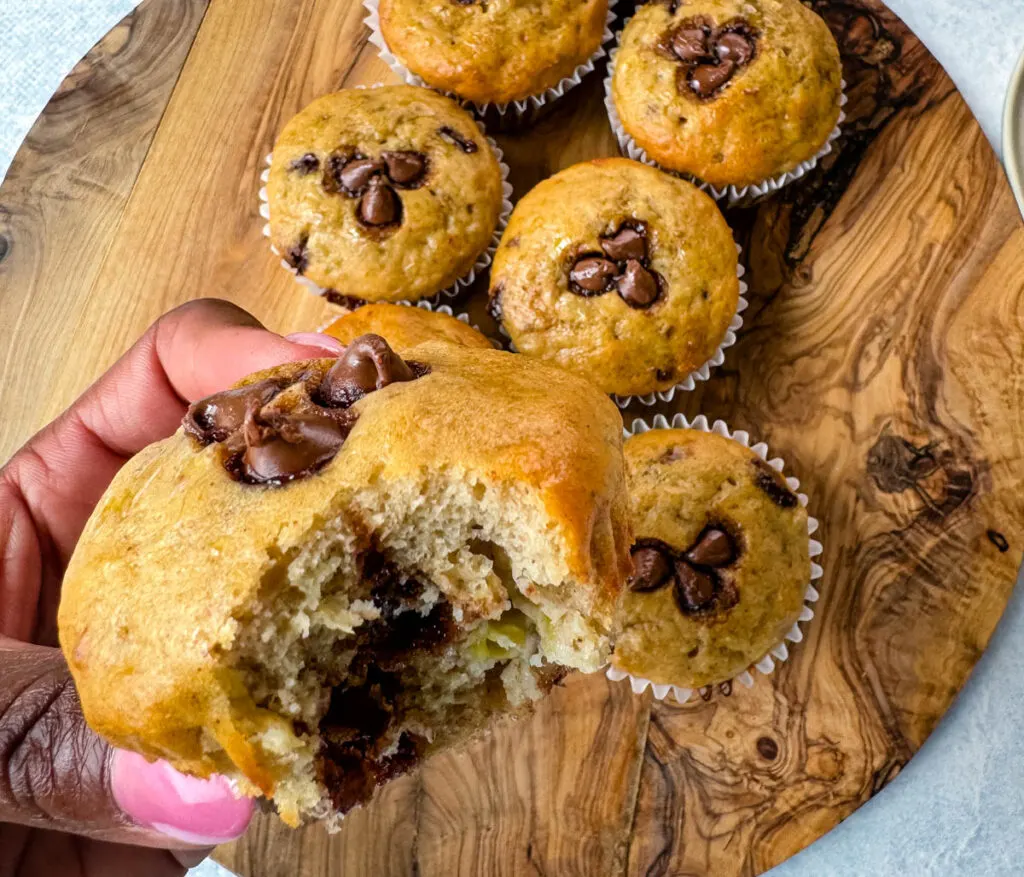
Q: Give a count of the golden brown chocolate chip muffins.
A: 7